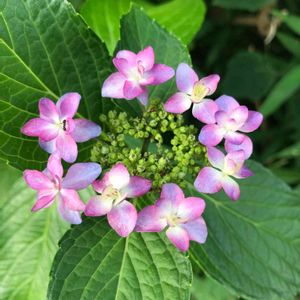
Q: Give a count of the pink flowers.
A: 8